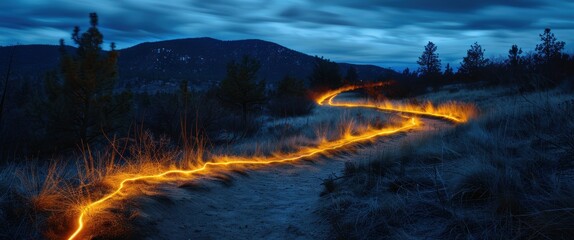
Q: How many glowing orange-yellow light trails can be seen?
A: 1